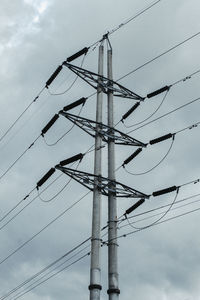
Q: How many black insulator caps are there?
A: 12